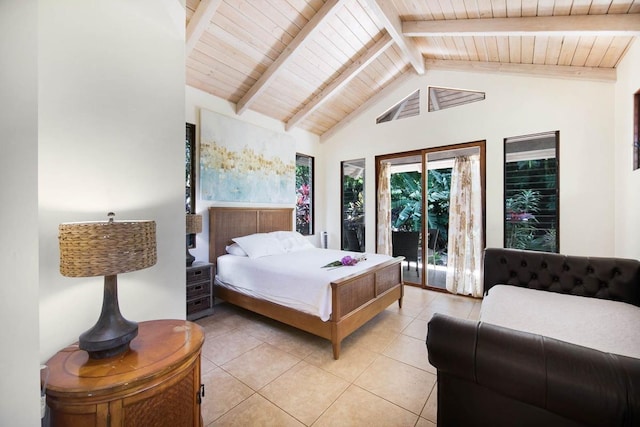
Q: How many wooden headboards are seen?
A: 1